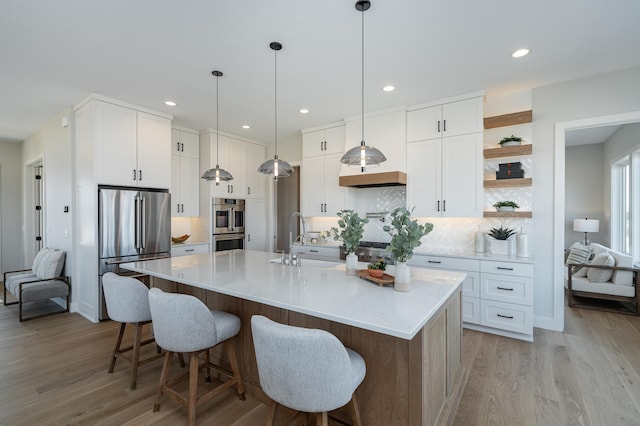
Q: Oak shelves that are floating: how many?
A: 4